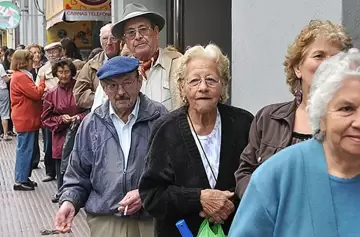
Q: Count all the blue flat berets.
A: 1